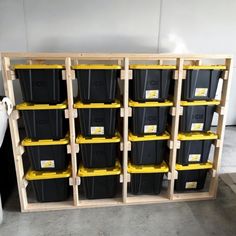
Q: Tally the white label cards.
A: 8